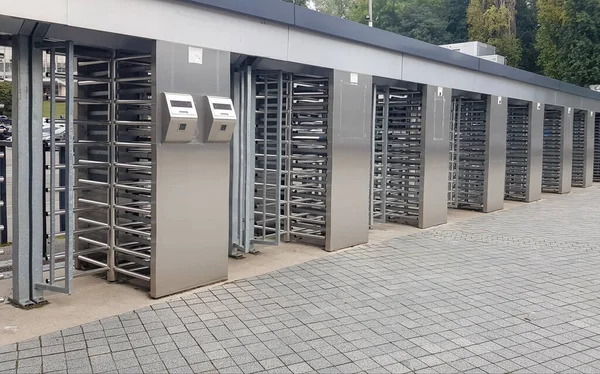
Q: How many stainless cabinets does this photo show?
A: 7